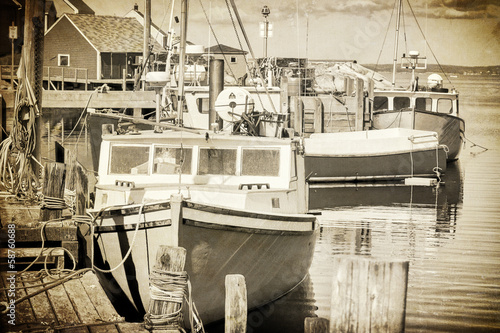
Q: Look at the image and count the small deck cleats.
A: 2